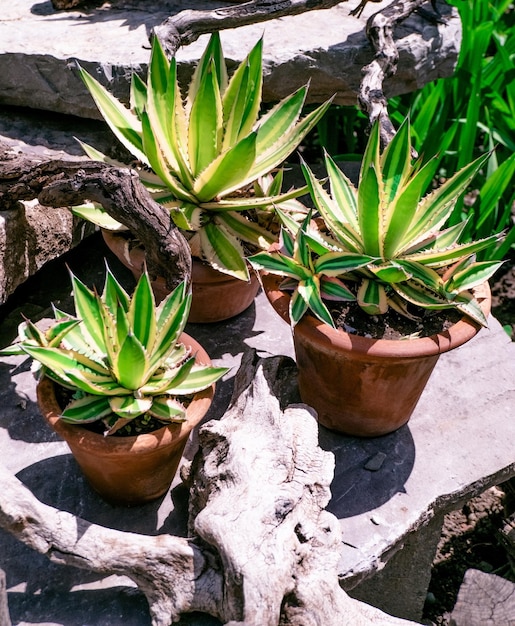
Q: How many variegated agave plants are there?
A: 3